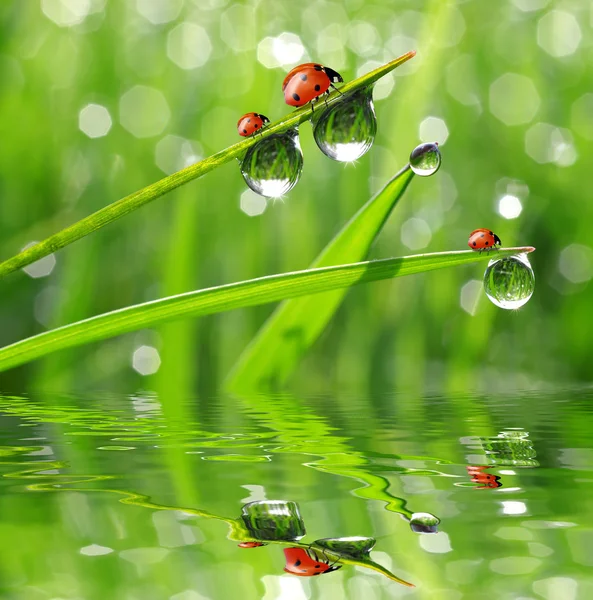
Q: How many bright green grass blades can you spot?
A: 3